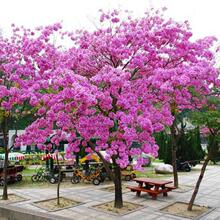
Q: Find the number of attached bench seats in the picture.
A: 2